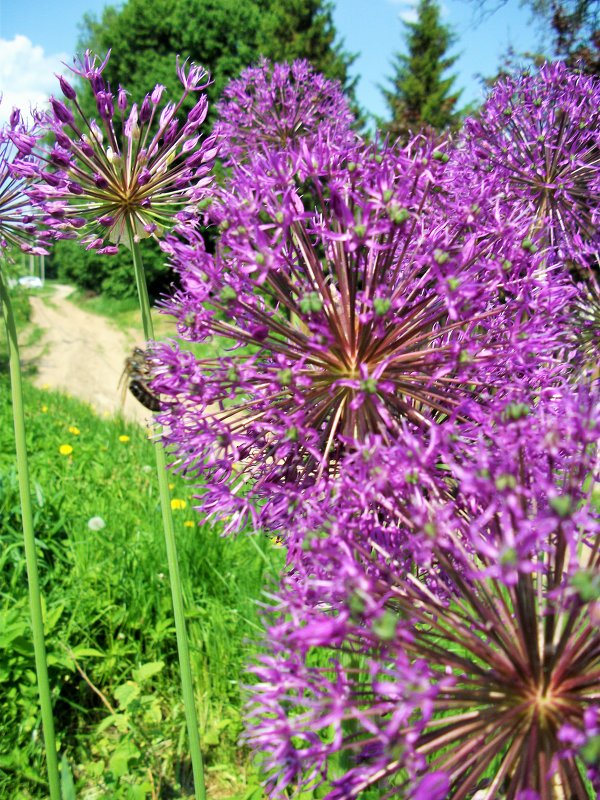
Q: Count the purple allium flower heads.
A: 6